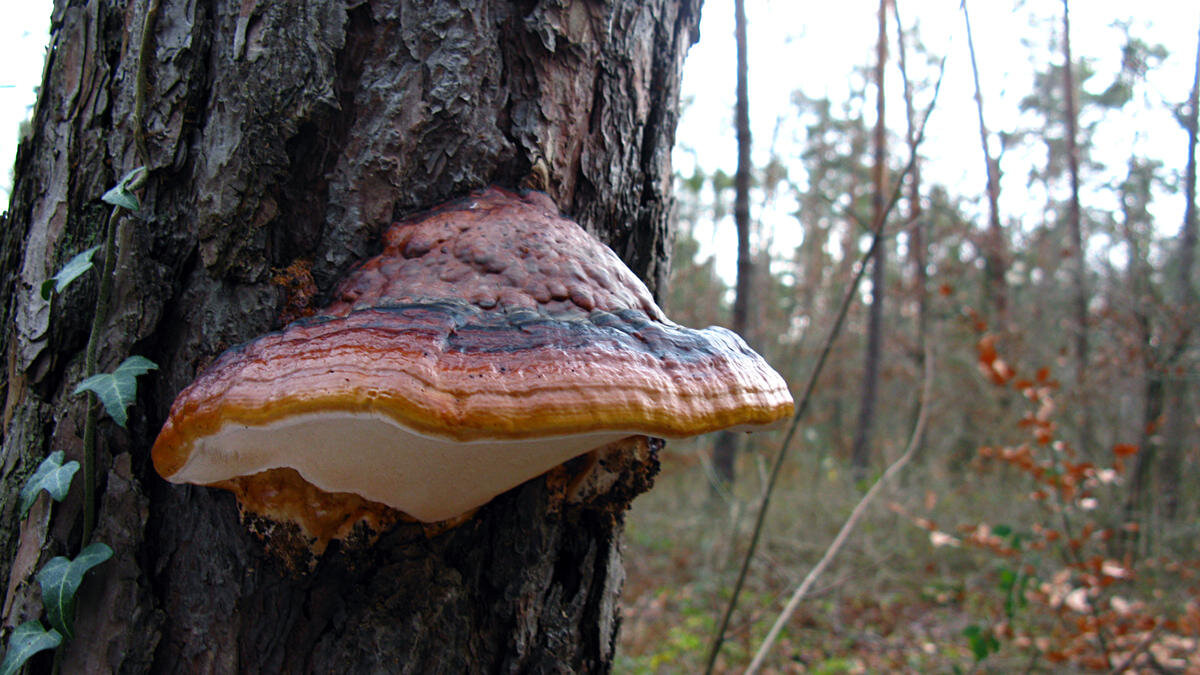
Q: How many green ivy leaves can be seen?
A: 6